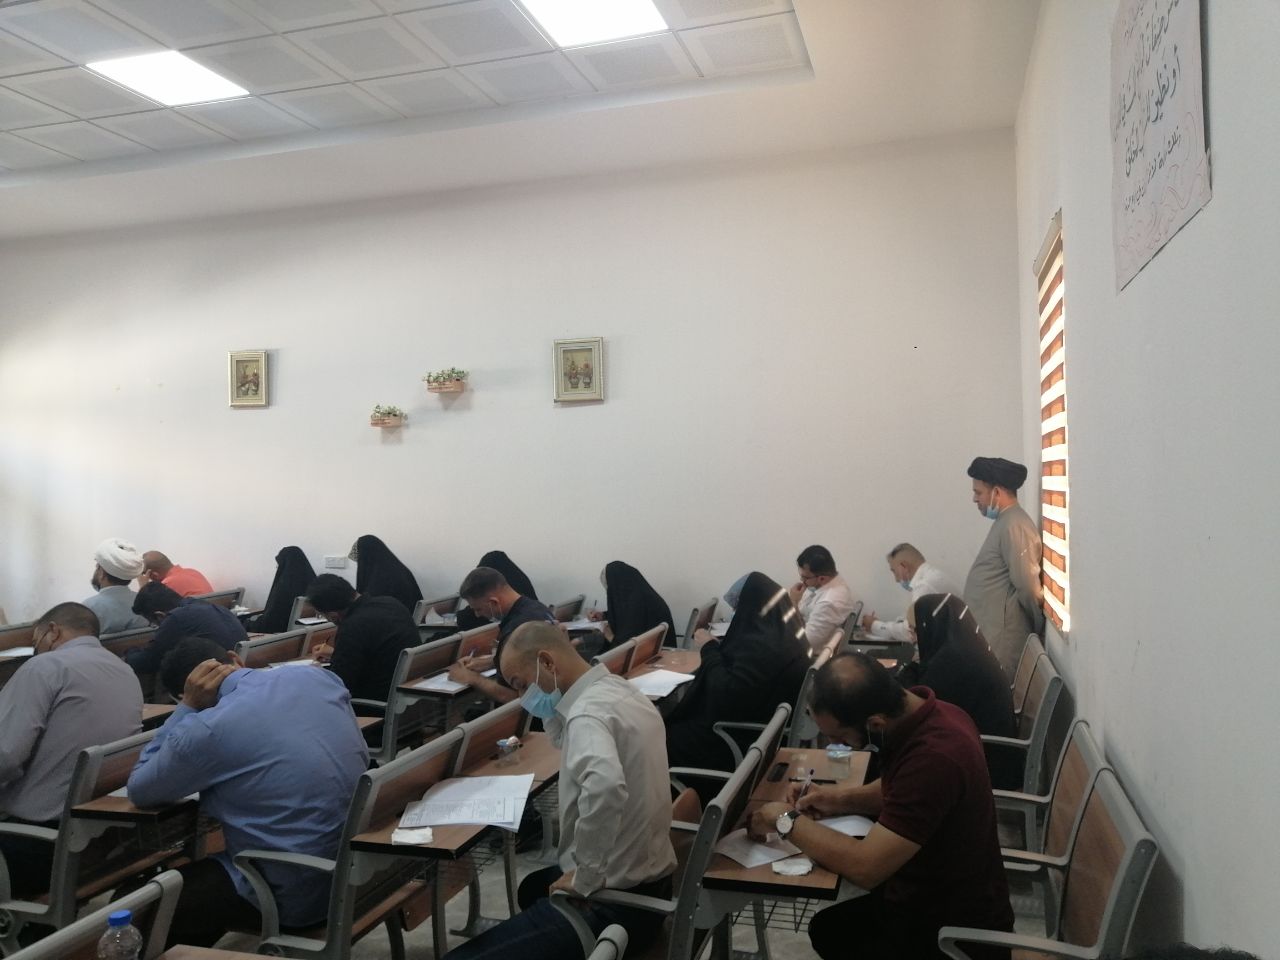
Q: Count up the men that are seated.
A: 11